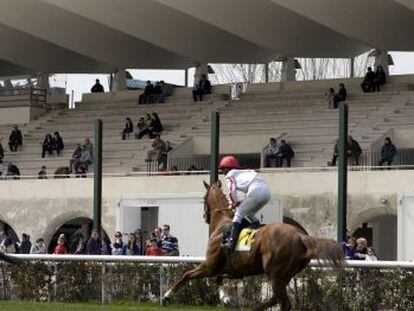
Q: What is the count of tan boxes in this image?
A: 0